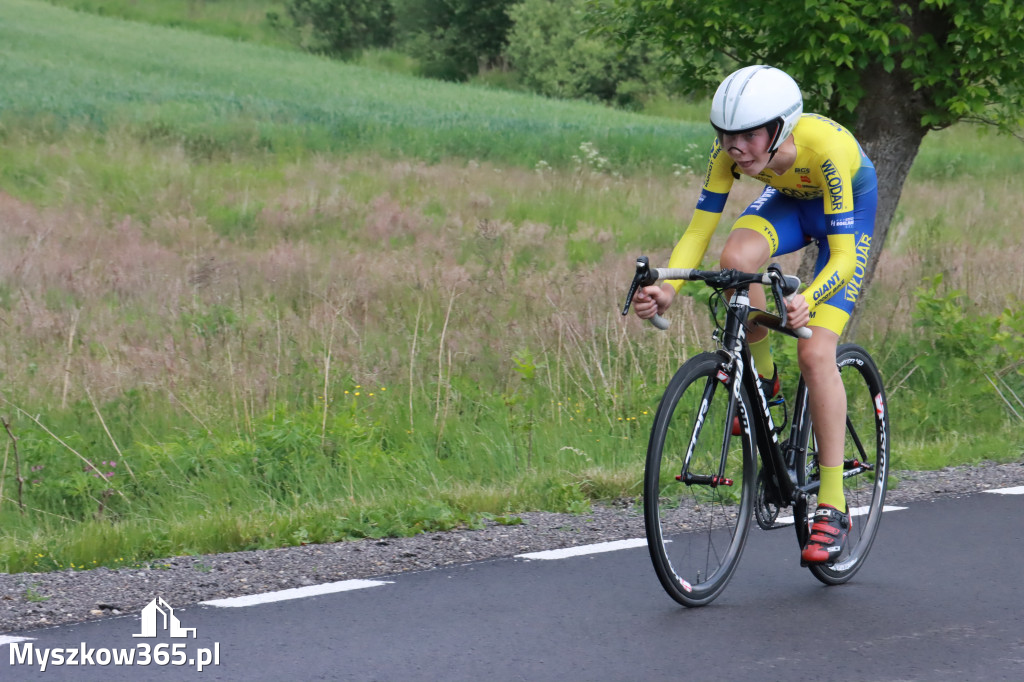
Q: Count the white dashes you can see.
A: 5